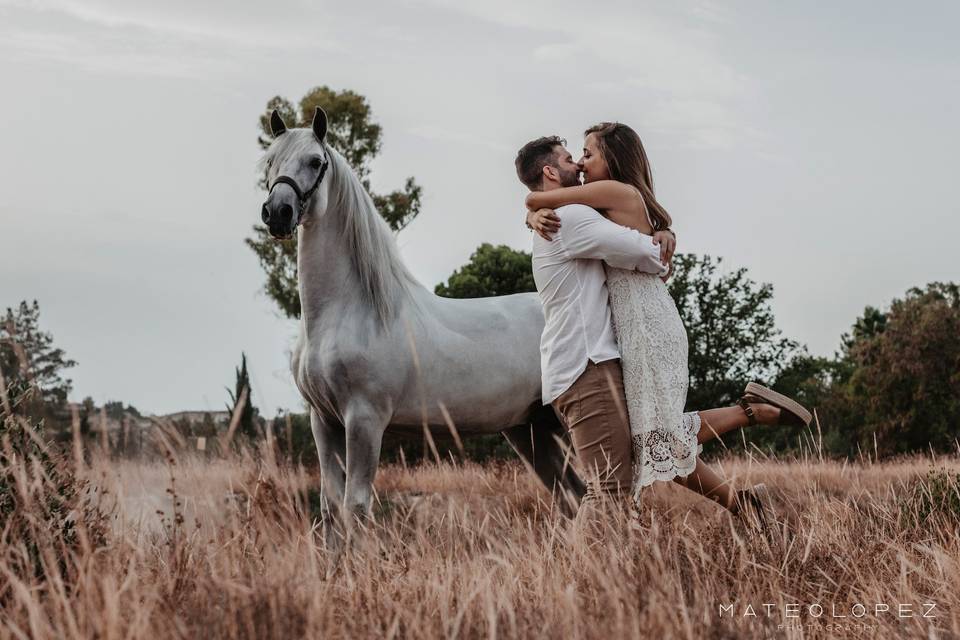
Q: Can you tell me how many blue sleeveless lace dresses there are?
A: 0